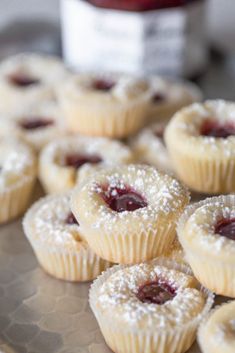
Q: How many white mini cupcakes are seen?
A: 13